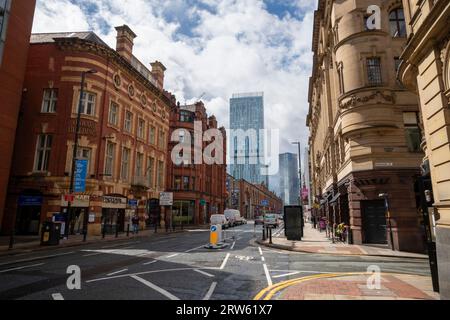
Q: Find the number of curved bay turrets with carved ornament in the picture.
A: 1